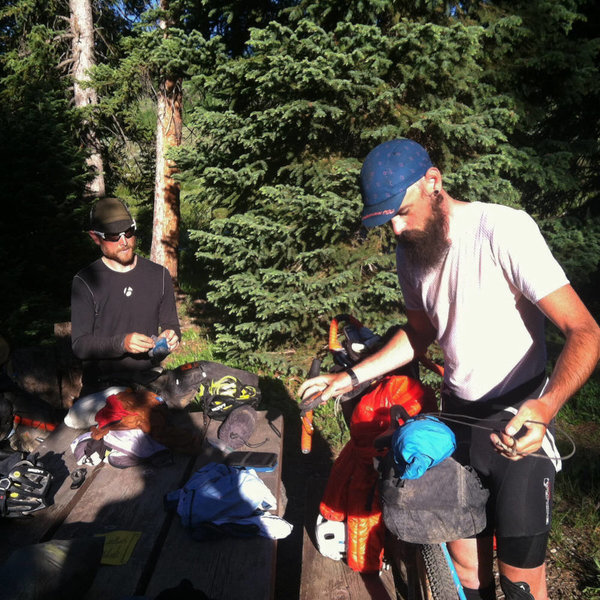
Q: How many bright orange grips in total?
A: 2